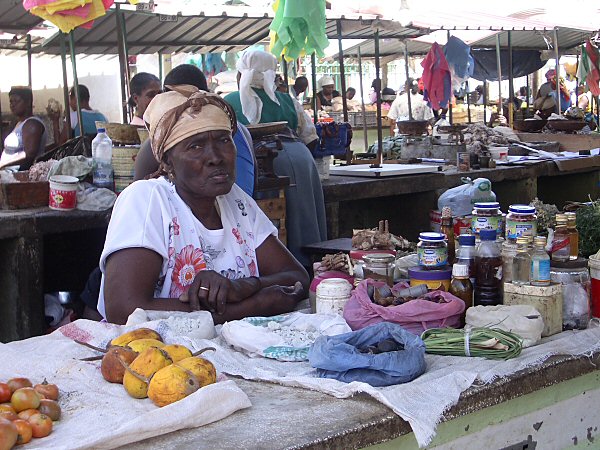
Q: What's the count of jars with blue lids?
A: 3